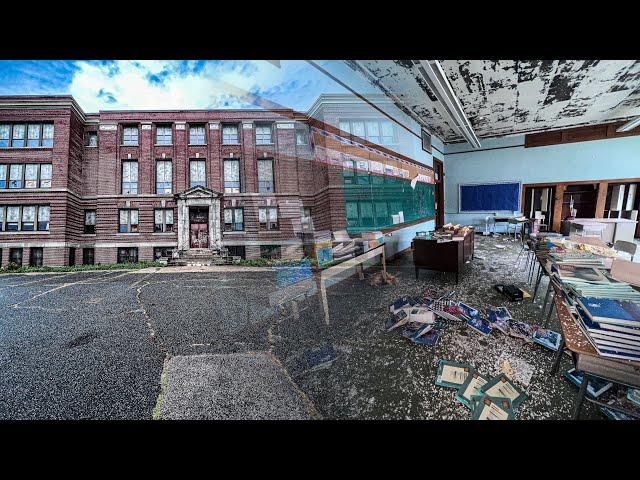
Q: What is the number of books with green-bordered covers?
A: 4